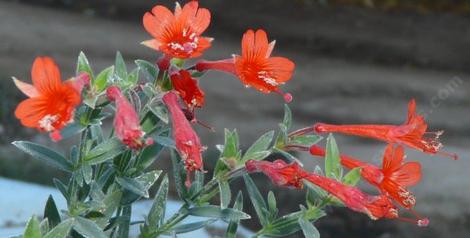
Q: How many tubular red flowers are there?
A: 10